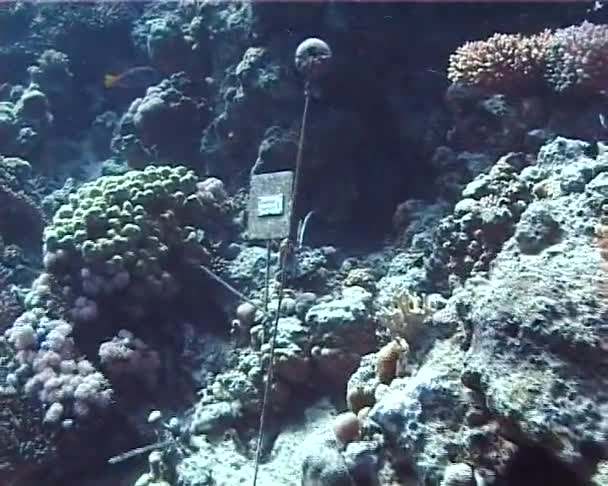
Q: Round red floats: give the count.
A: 0